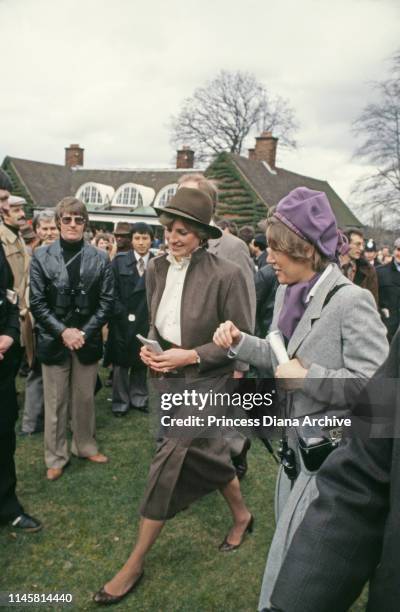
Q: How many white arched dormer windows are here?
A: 3